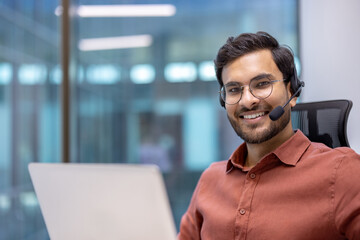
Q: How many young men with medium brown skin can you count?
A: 1